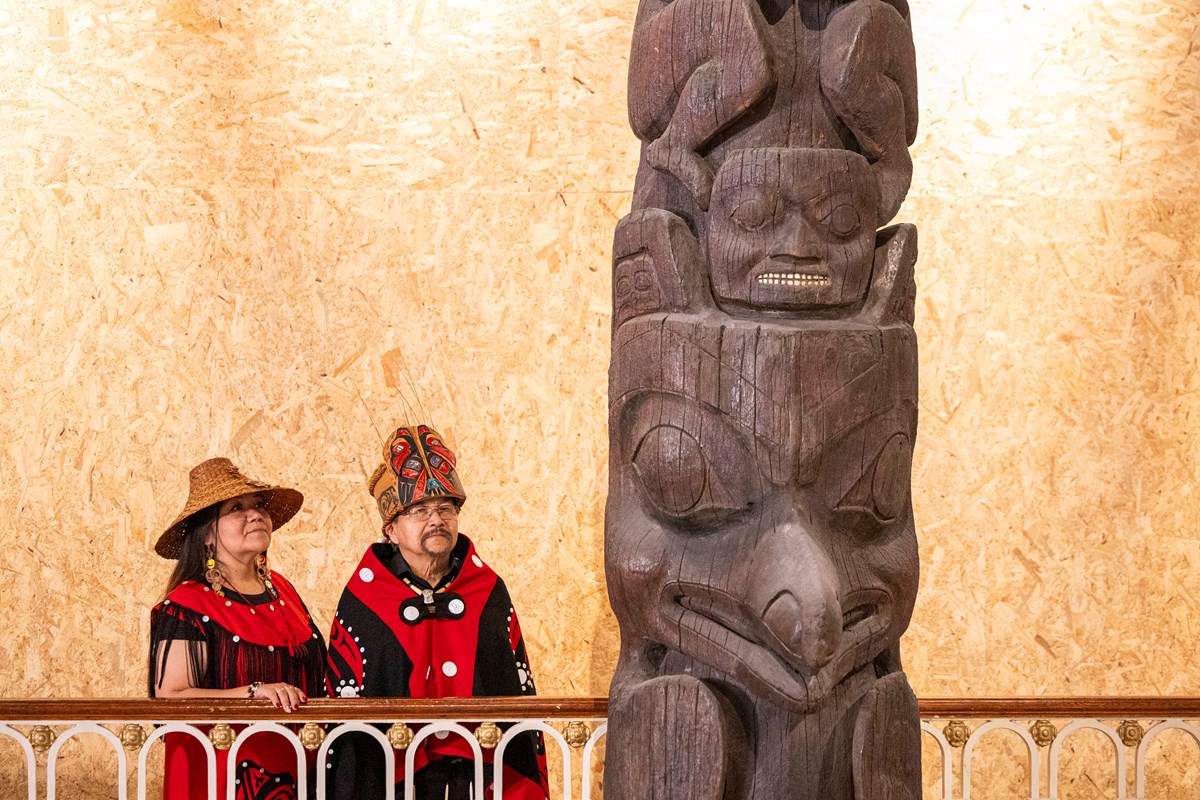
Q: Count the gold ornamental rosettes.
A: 10